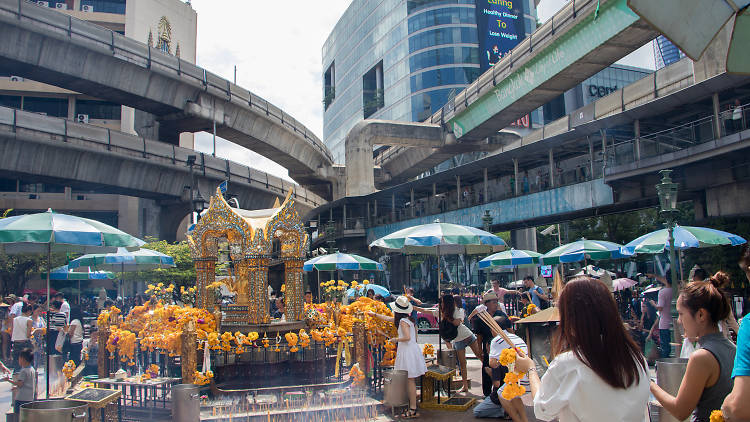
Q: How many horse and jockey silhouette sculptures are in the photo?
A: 0